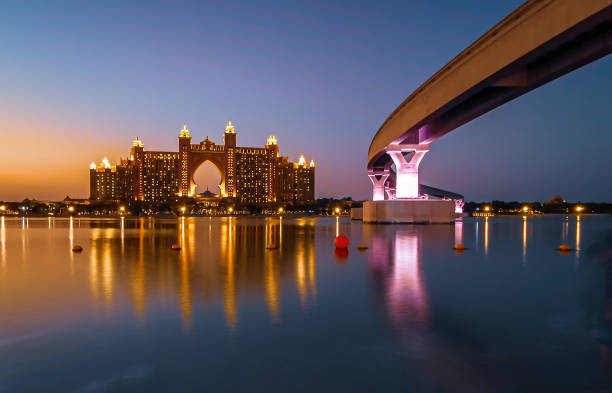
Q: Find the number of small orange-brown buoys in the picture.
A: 6